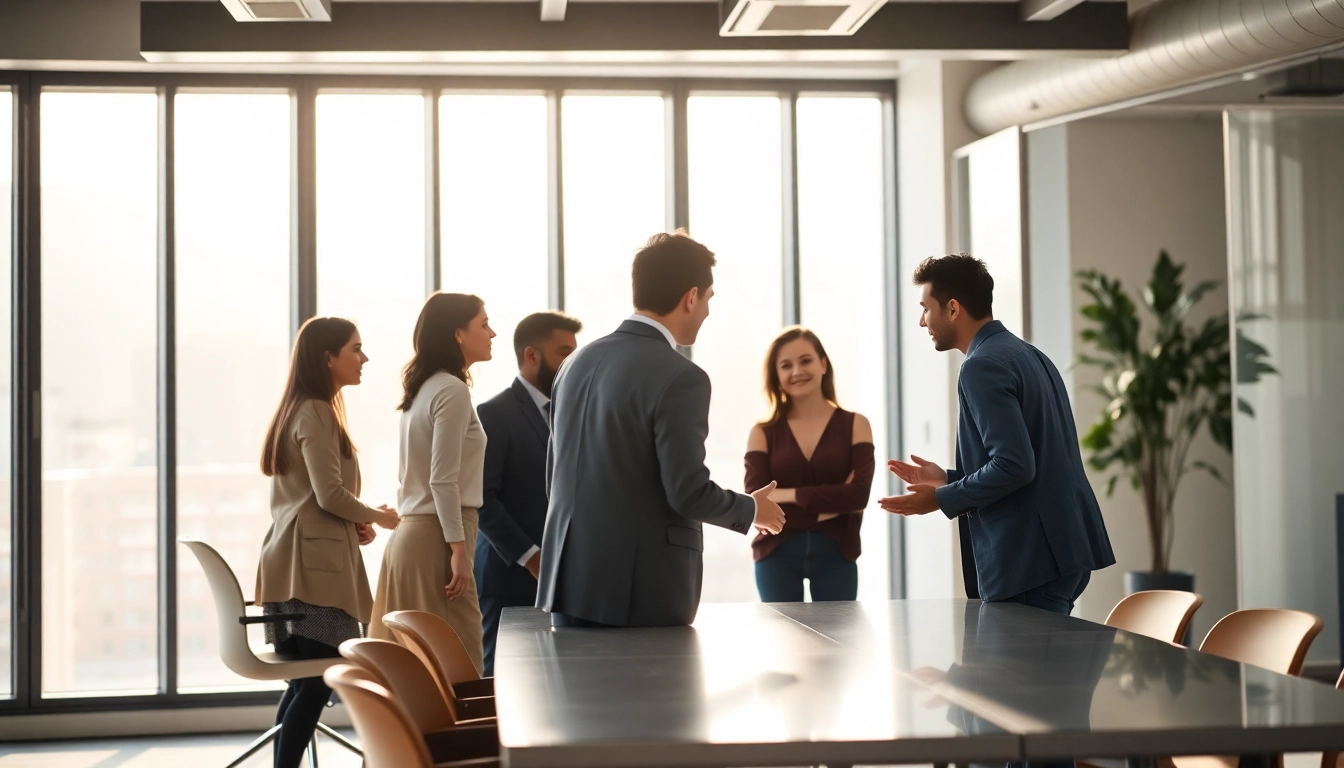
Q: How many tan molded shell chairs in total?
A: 6